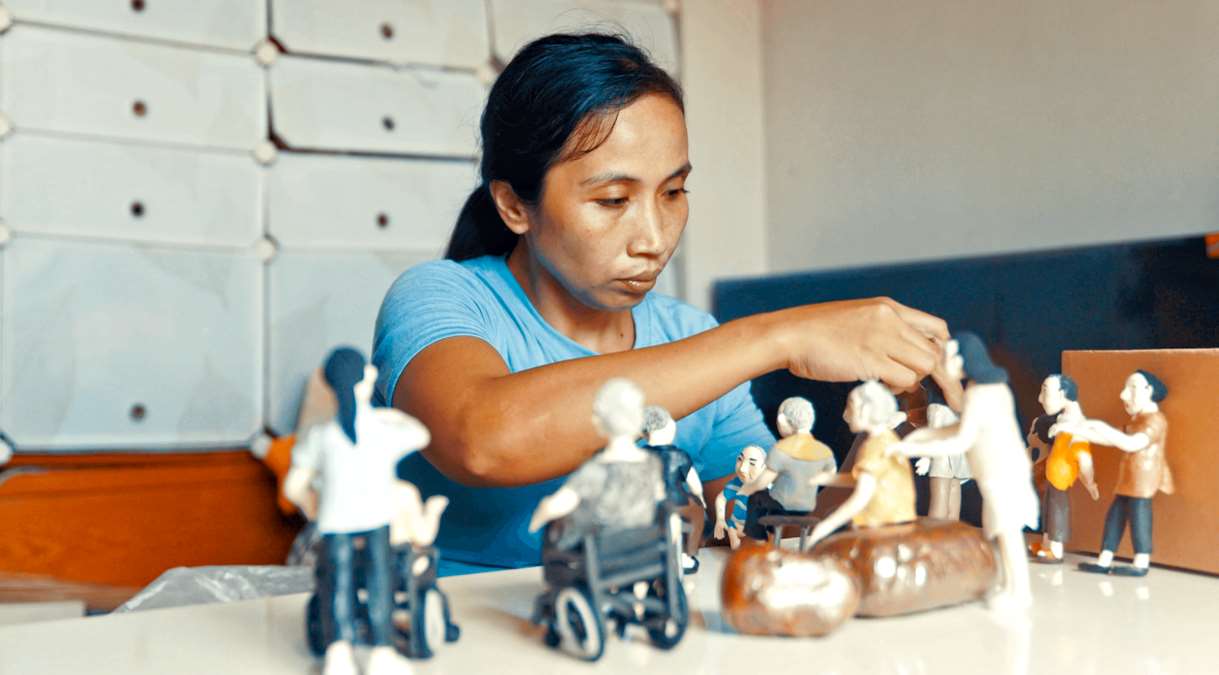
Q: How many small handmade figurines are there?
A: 11